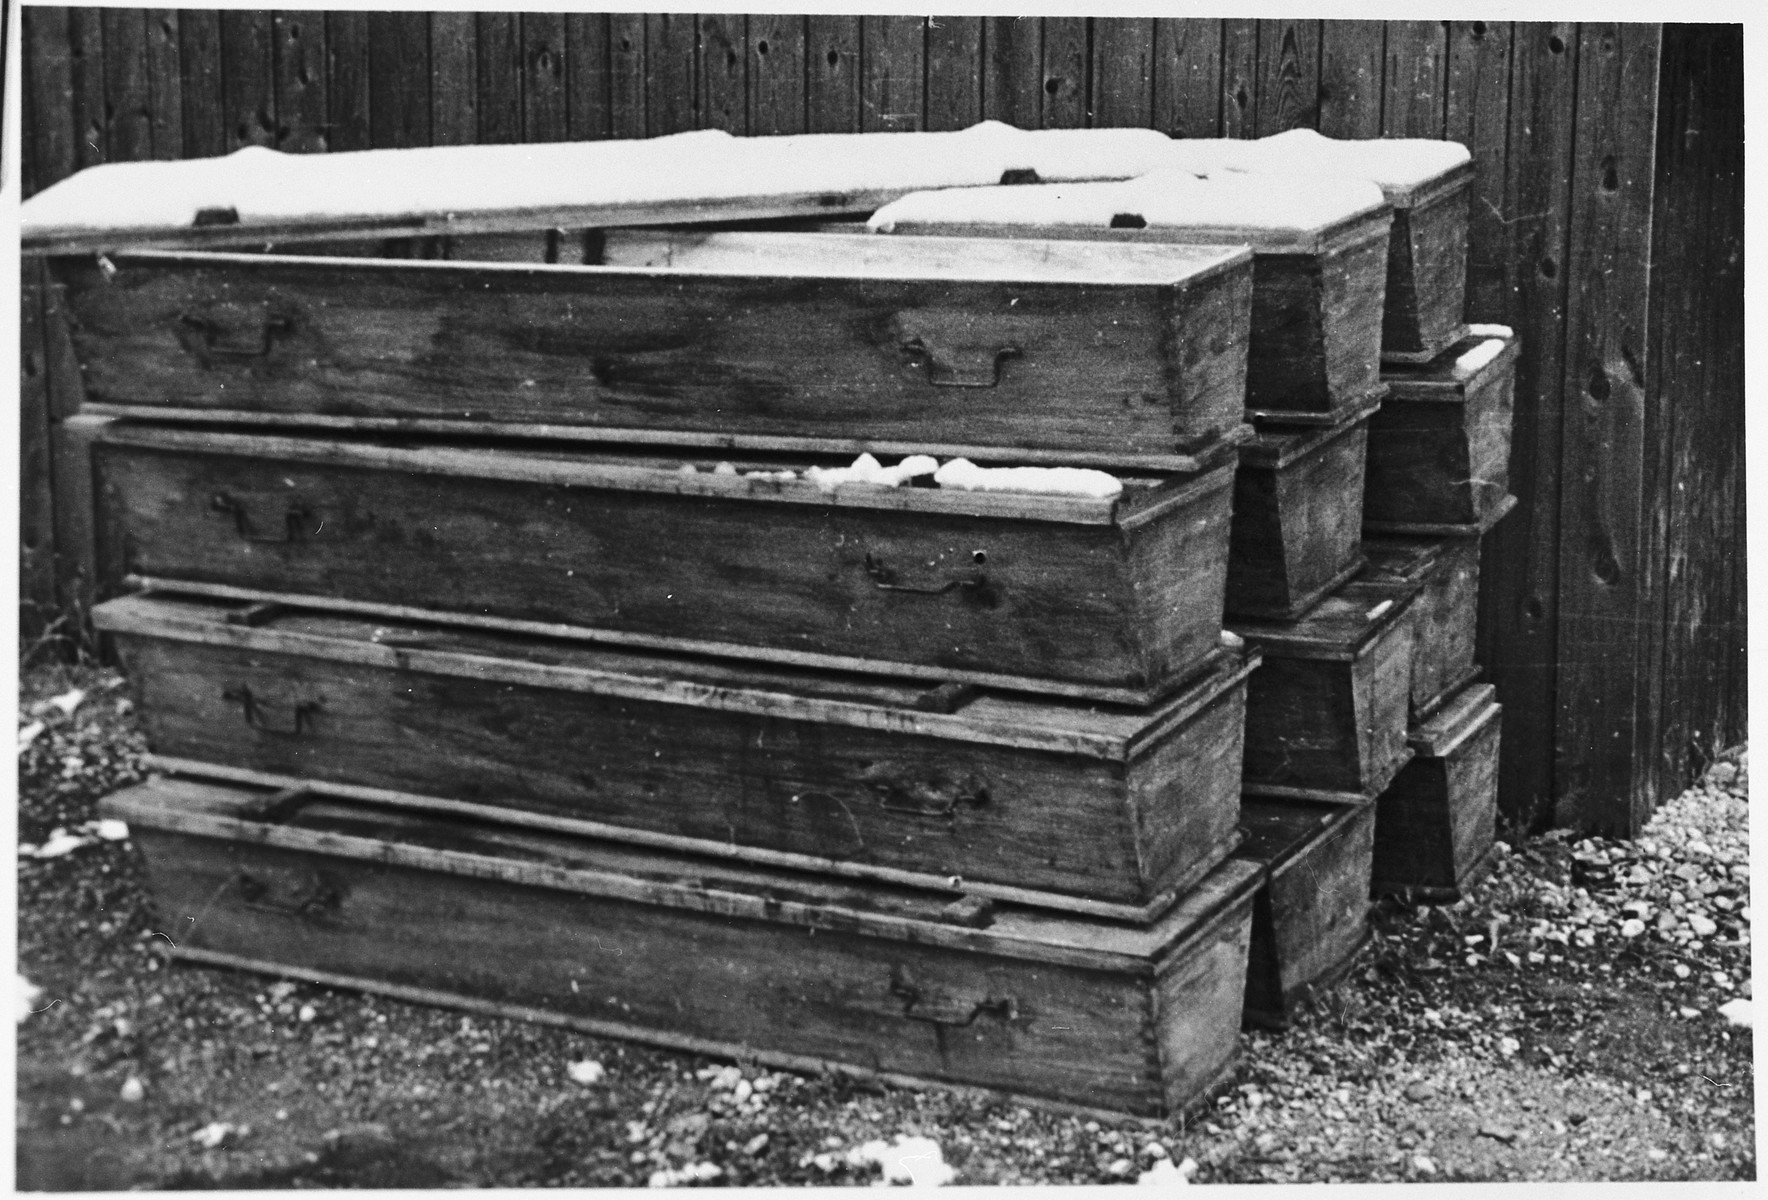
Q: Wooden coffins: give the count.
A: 12